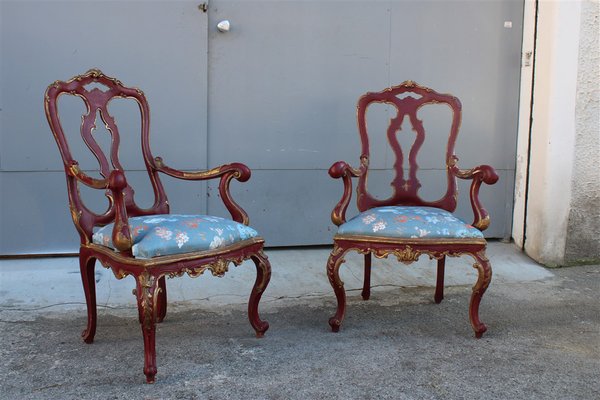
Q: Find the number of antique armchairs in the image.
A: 2